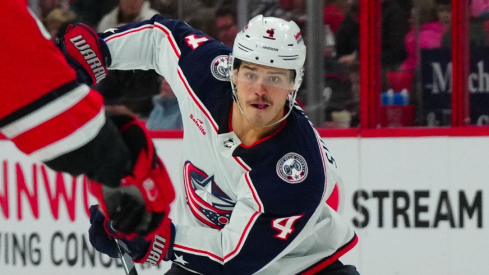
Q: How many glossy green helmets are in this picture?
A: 0